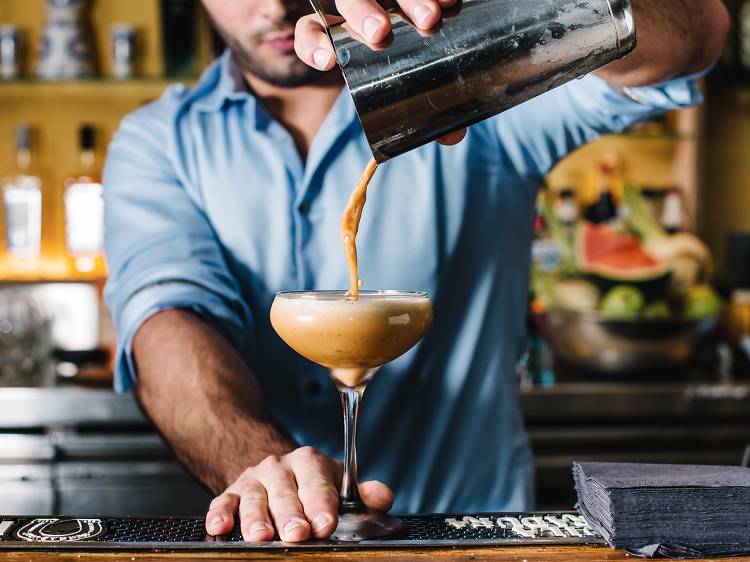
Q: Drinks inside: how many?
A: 1